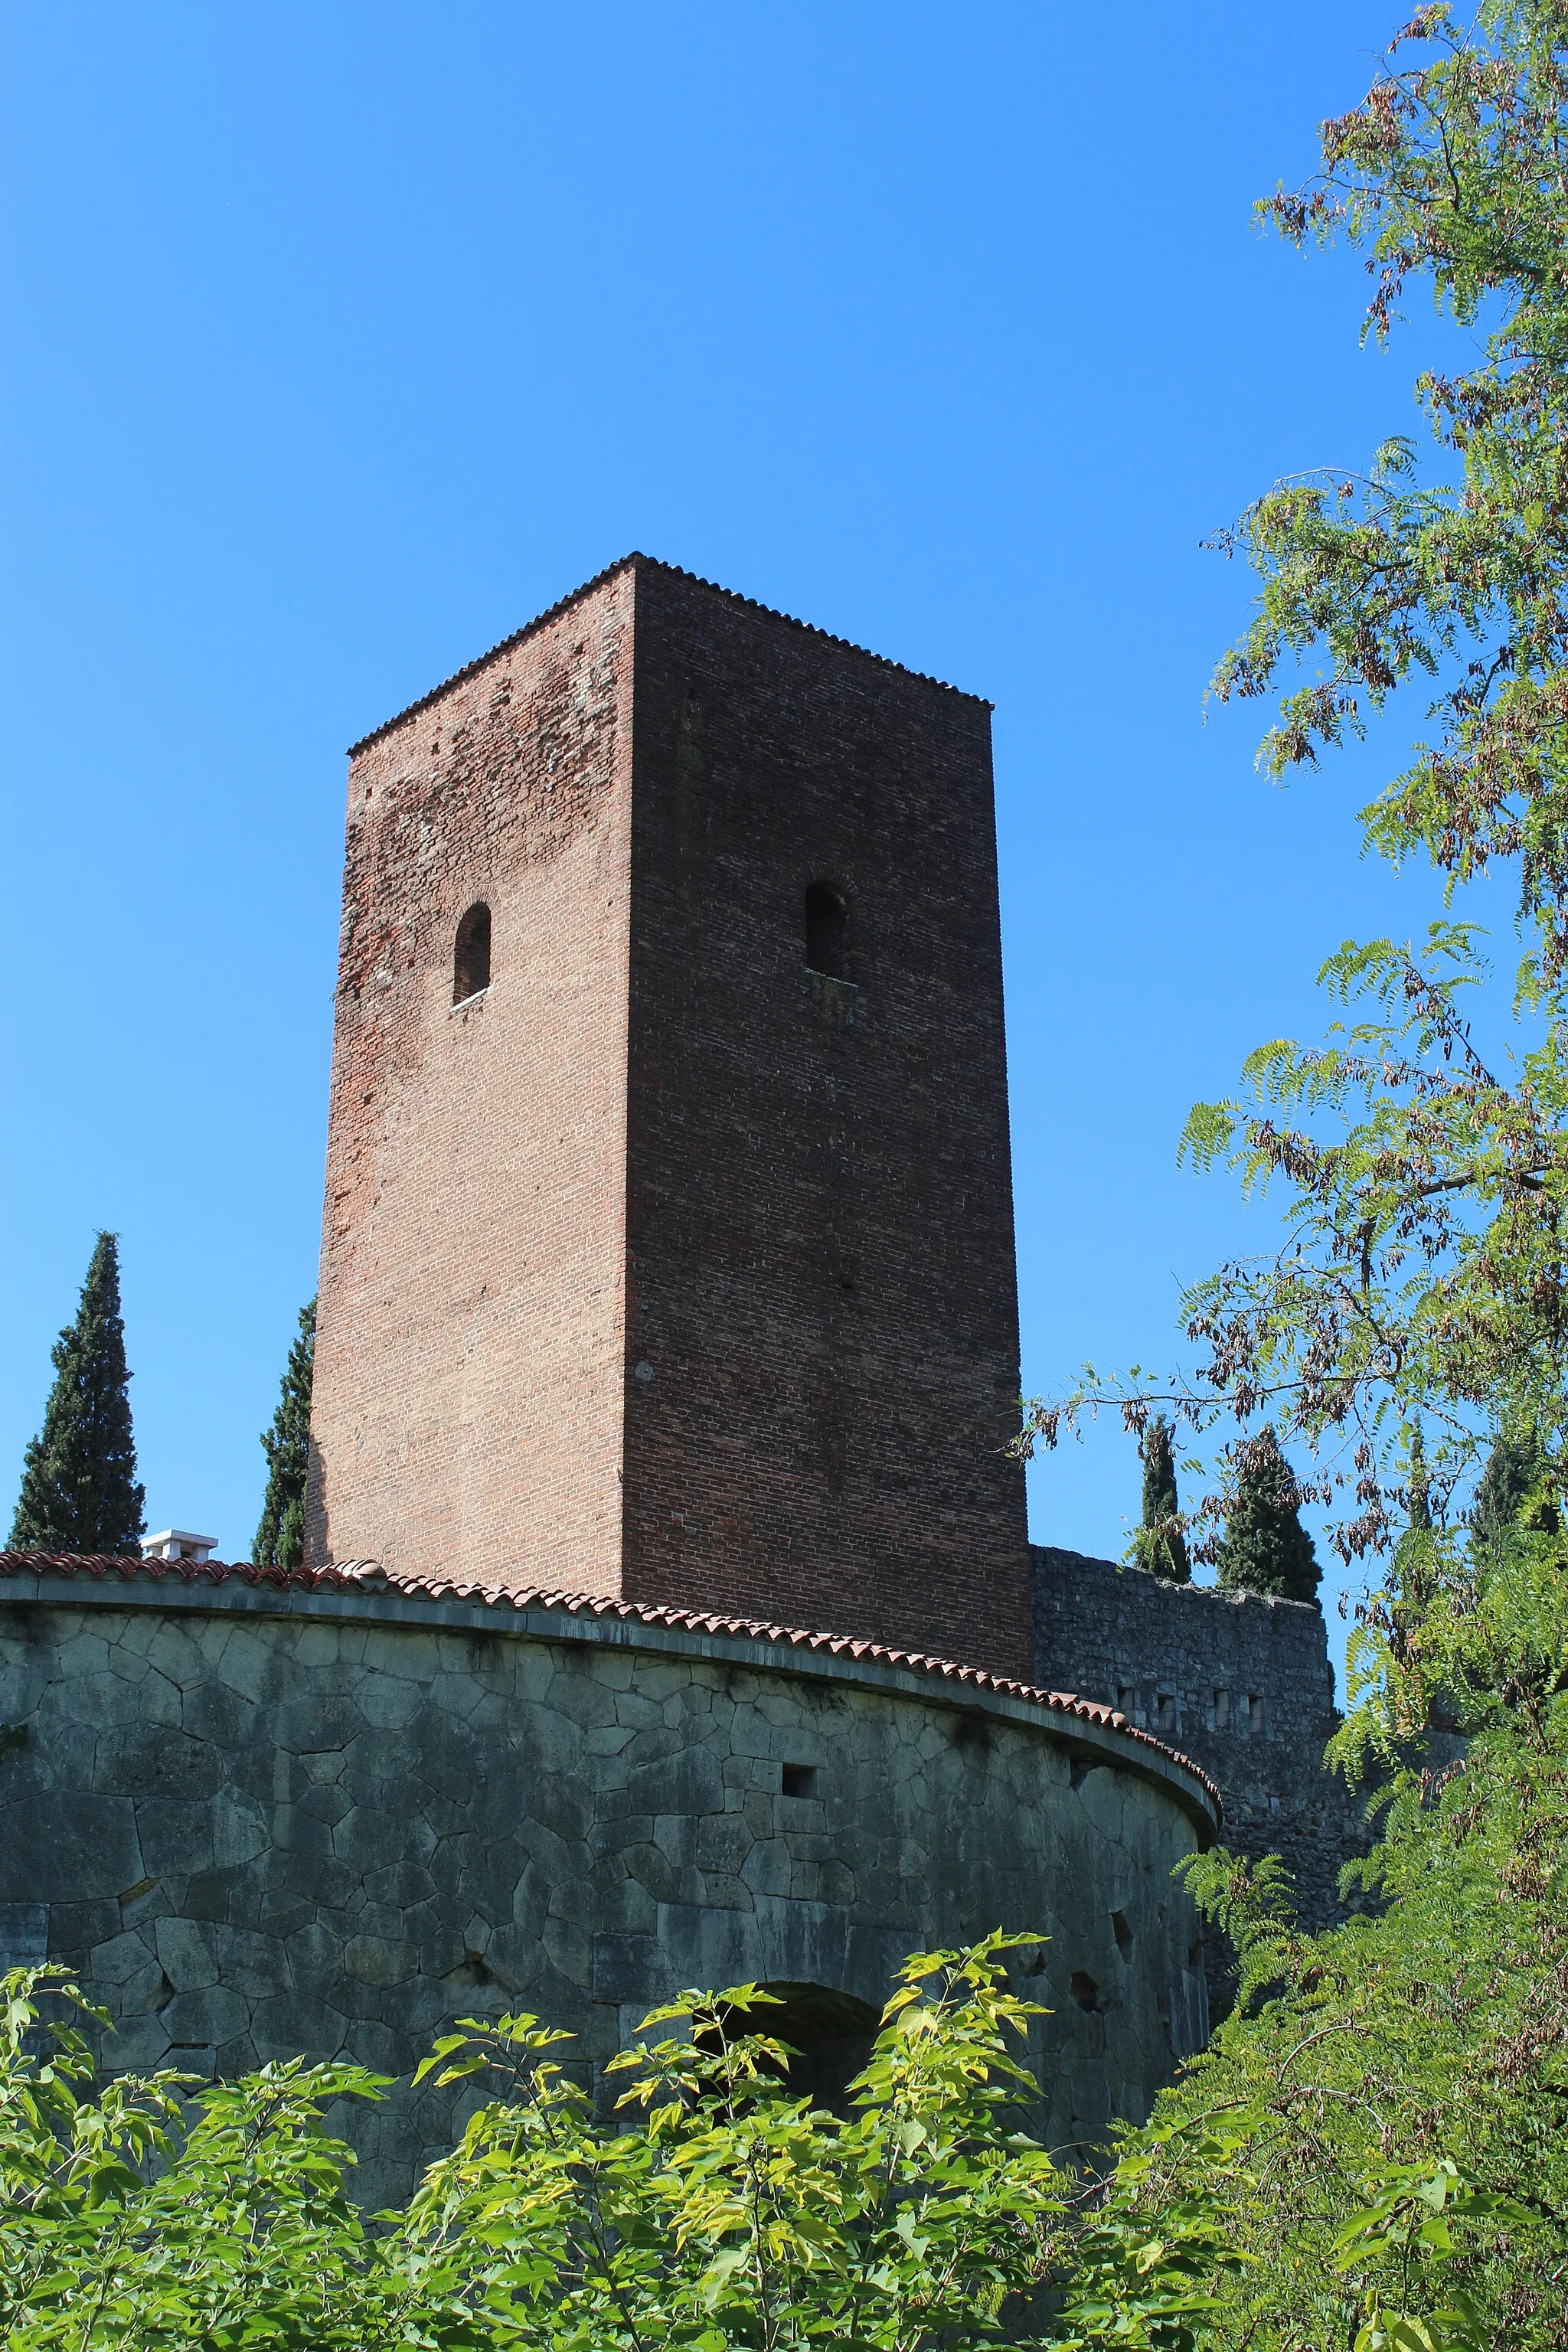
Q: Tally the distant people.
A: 0